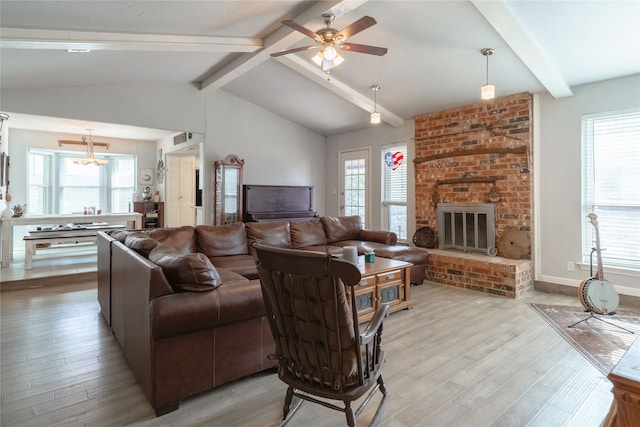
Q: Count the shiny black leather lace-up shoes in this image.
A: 0